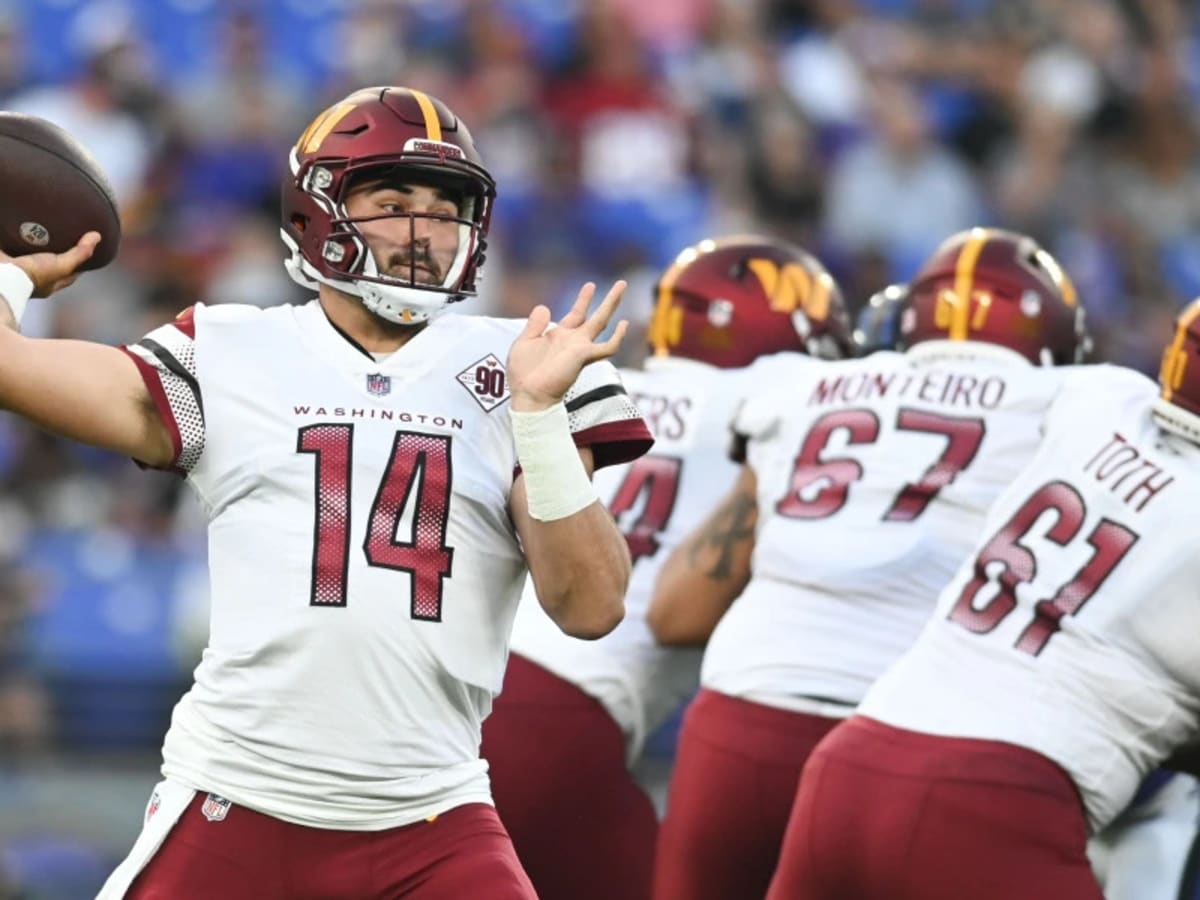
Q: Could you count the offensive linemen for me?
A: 3